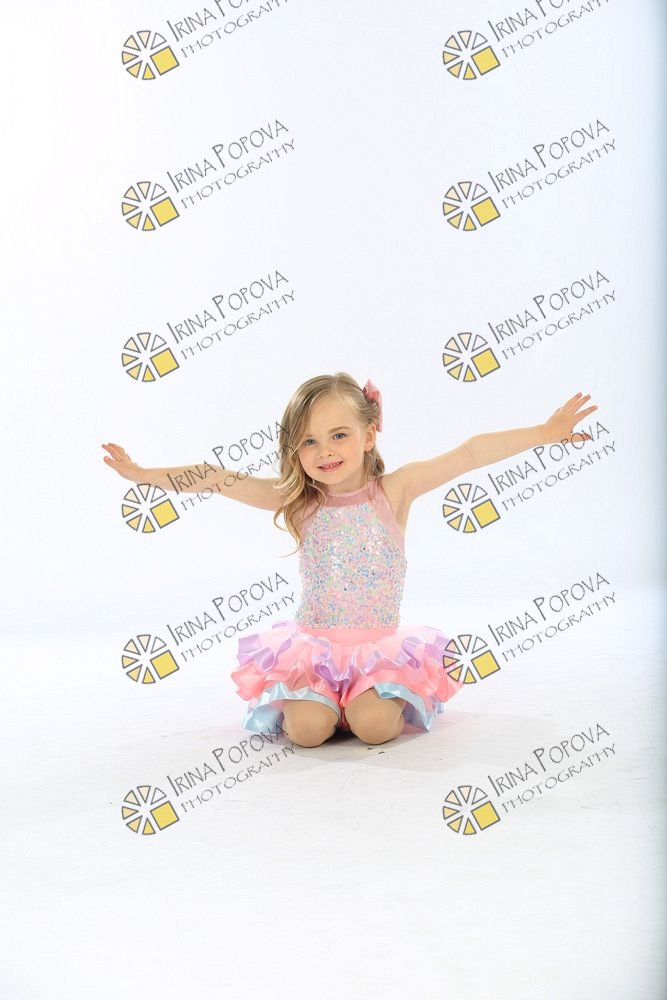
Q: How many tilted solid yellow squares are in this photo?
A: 12